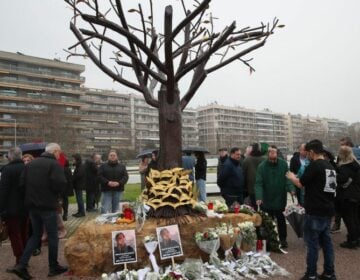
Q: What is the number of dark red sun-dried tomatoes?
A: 0